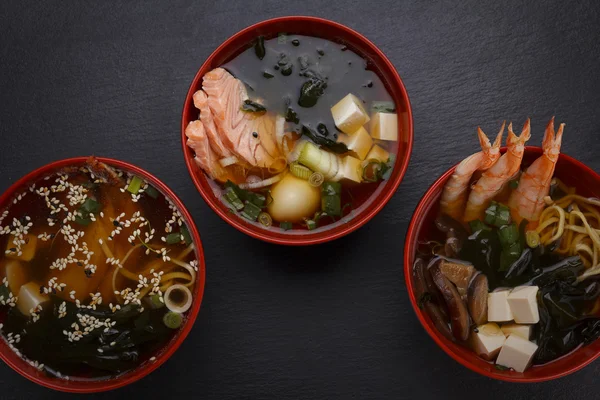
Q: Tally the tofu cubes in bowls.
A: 13